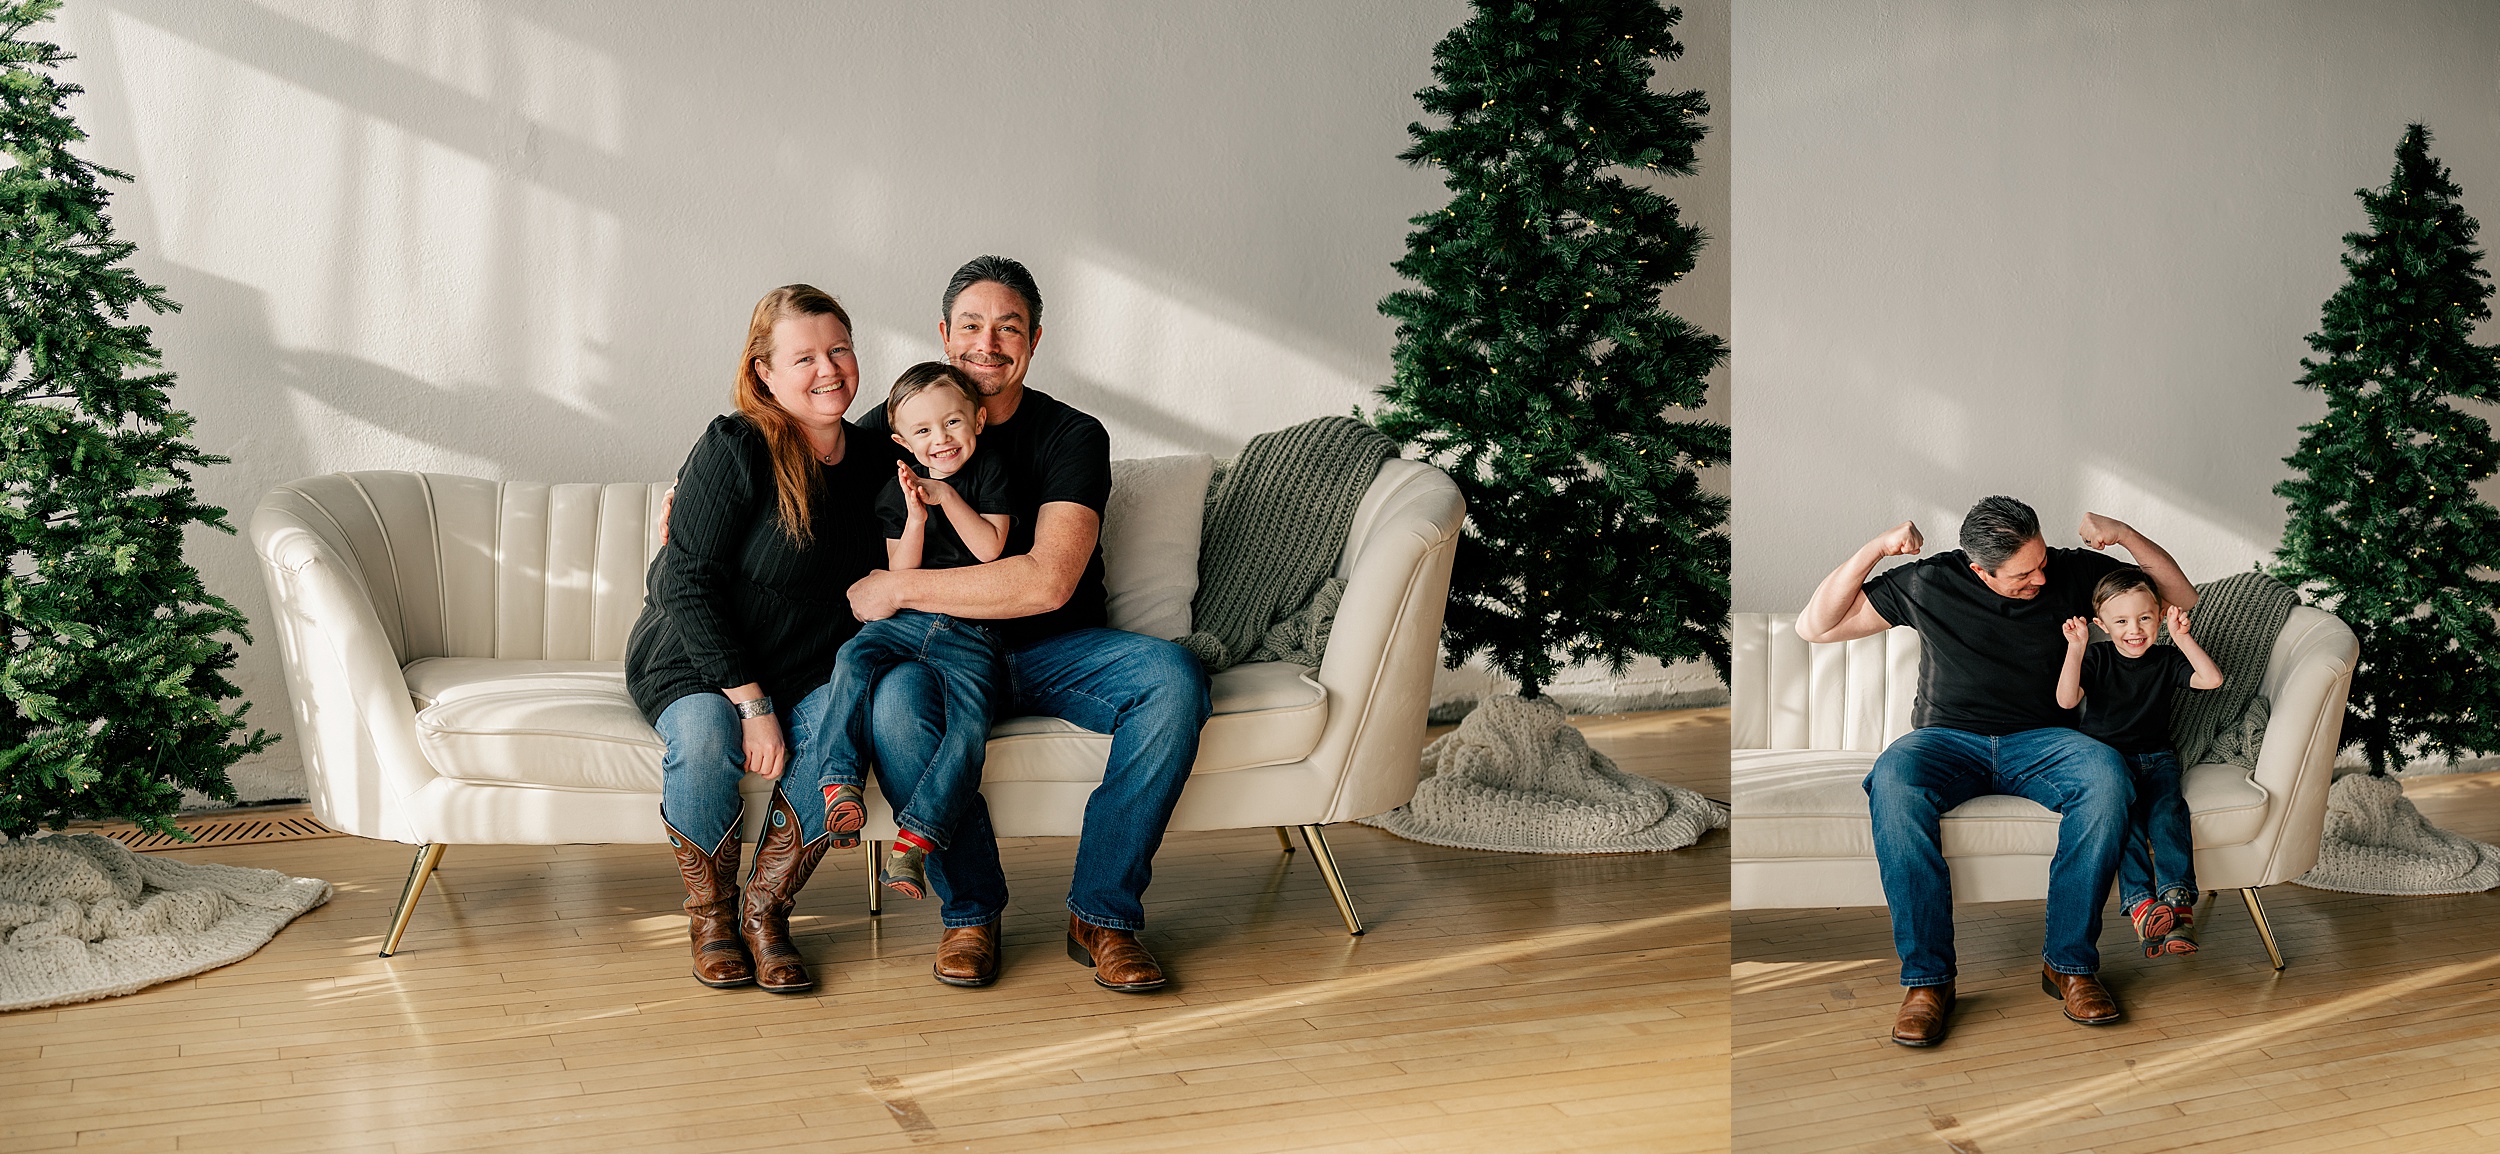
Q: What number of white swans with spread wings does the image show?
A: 0